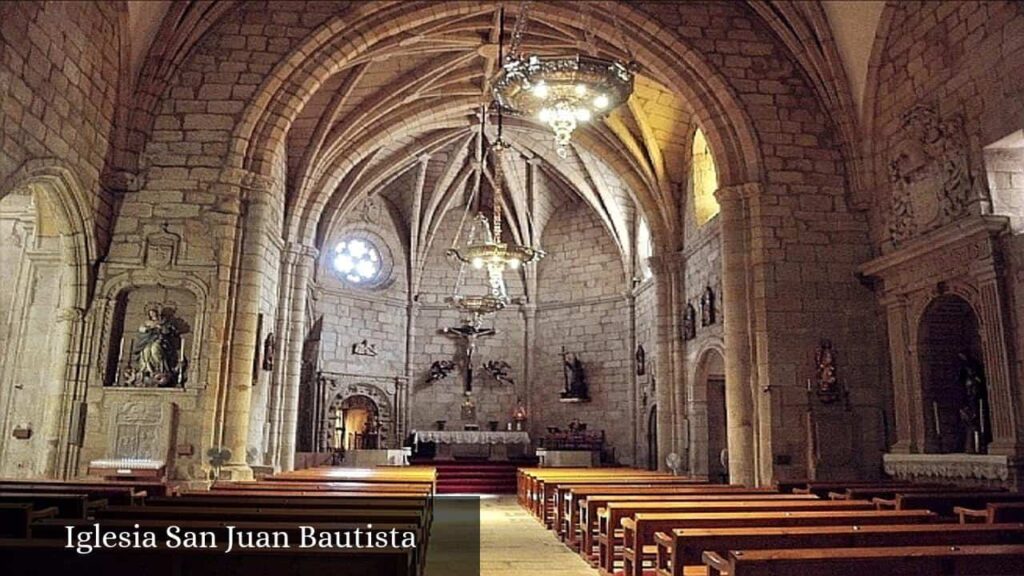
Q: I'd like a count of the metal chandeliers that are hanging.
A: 3